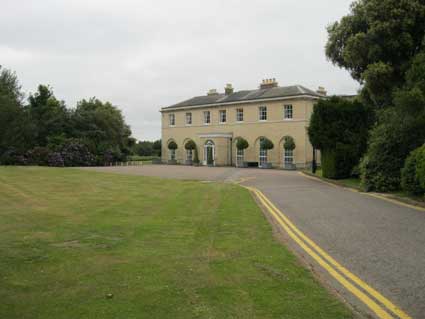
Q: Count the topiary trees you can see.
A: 5